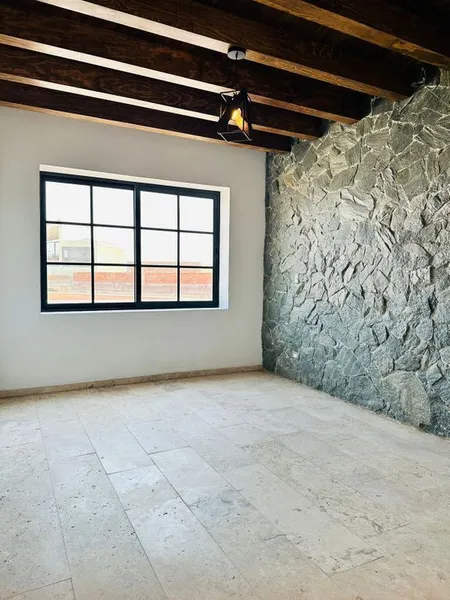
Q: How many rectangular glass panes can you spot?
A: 12